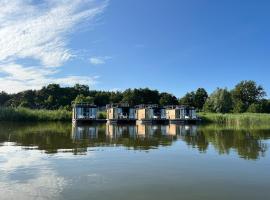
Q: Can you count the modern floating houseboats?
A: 4